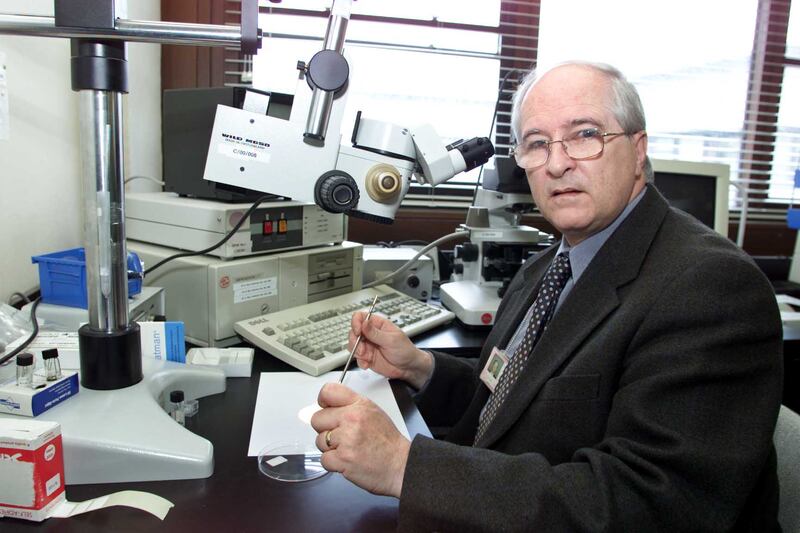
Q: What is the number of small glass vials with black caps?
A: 3